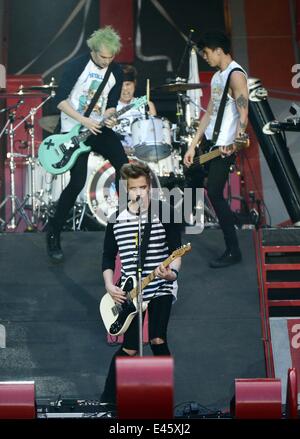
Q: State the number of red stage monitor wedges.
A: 3